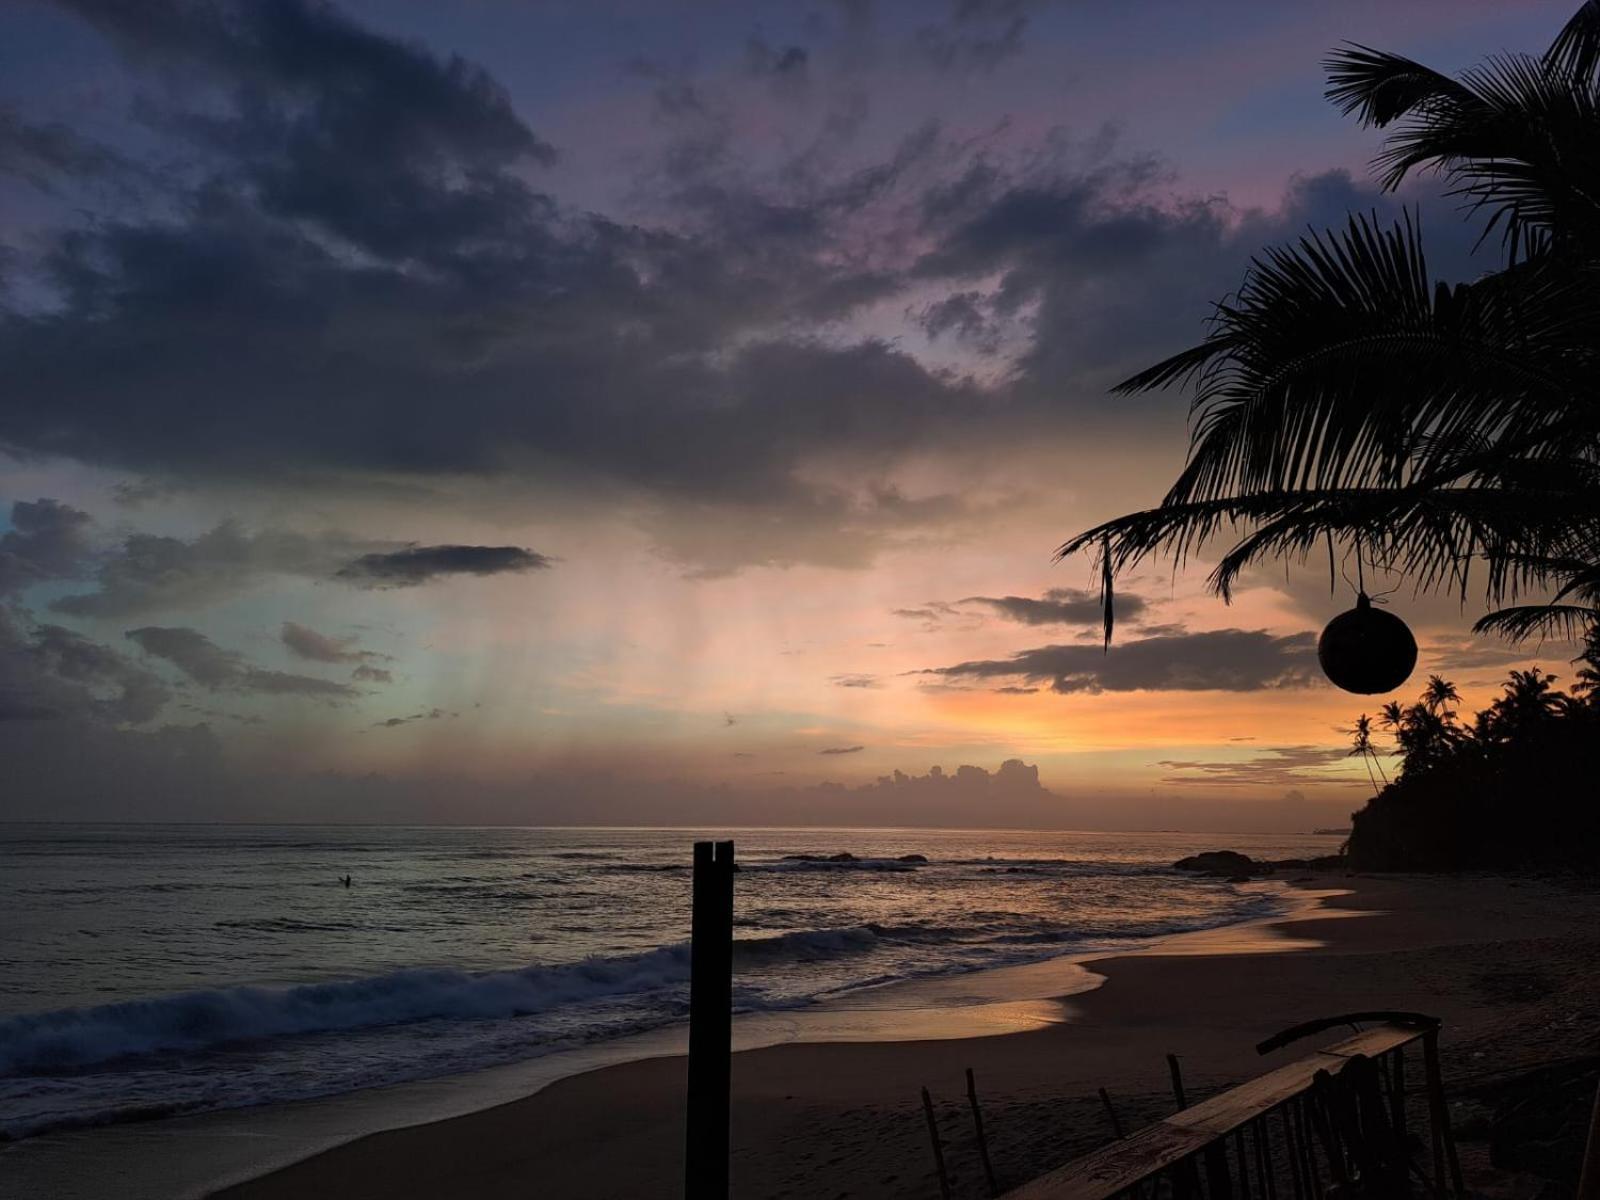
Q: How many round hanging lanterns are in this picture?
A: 1